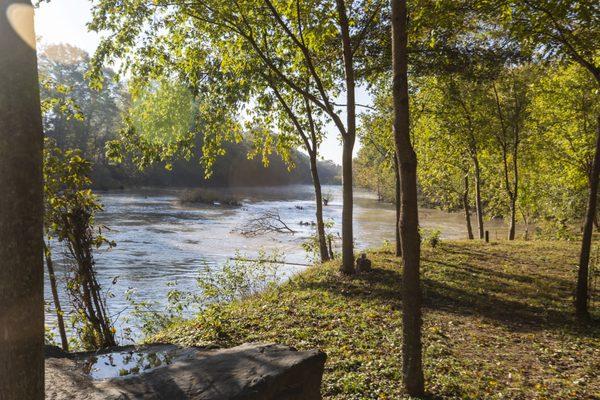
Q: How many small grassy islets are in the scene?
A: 1